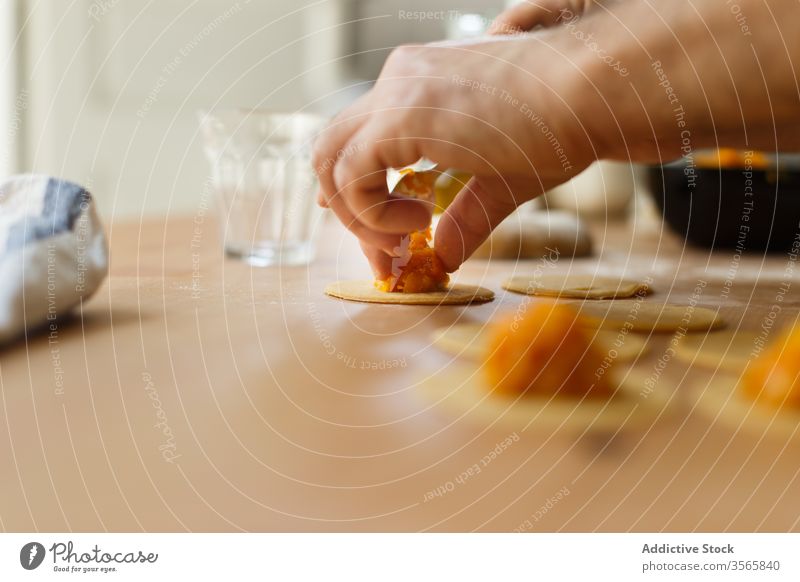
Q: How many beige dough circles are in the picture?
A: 7